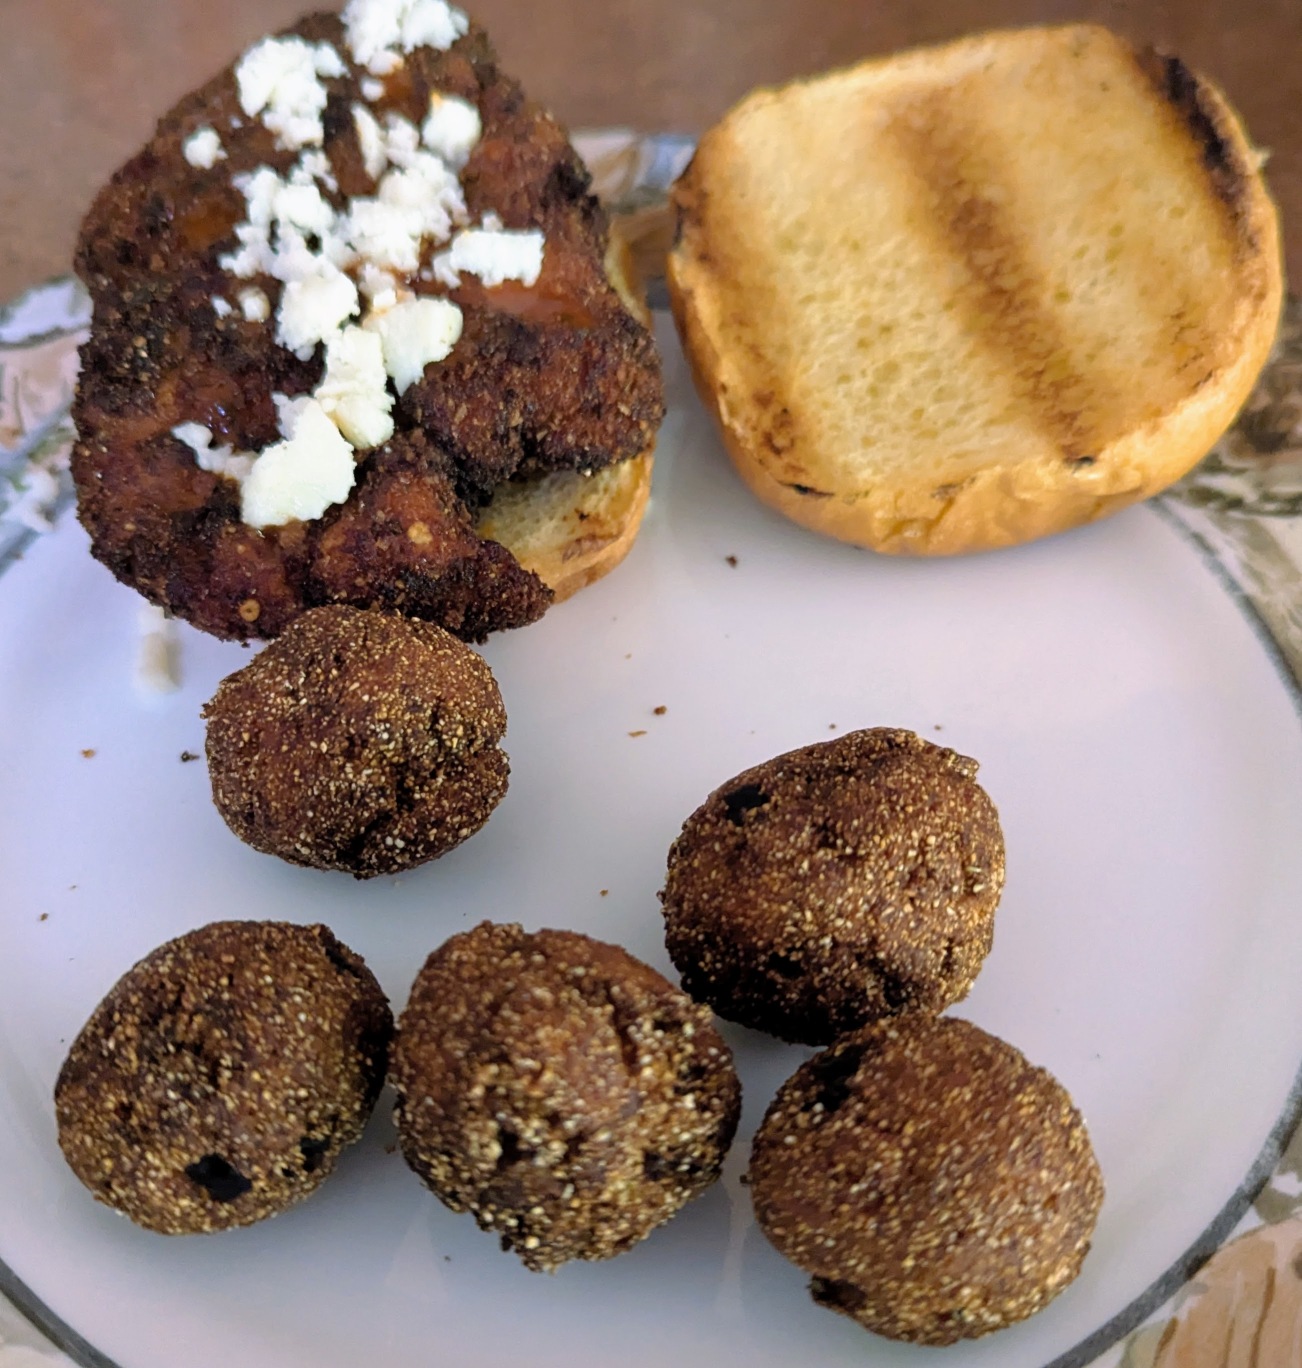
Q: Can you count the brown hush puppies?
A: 5